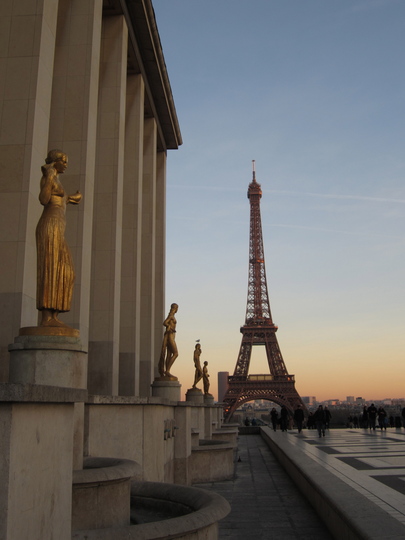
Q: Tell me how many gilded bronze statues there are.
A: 4